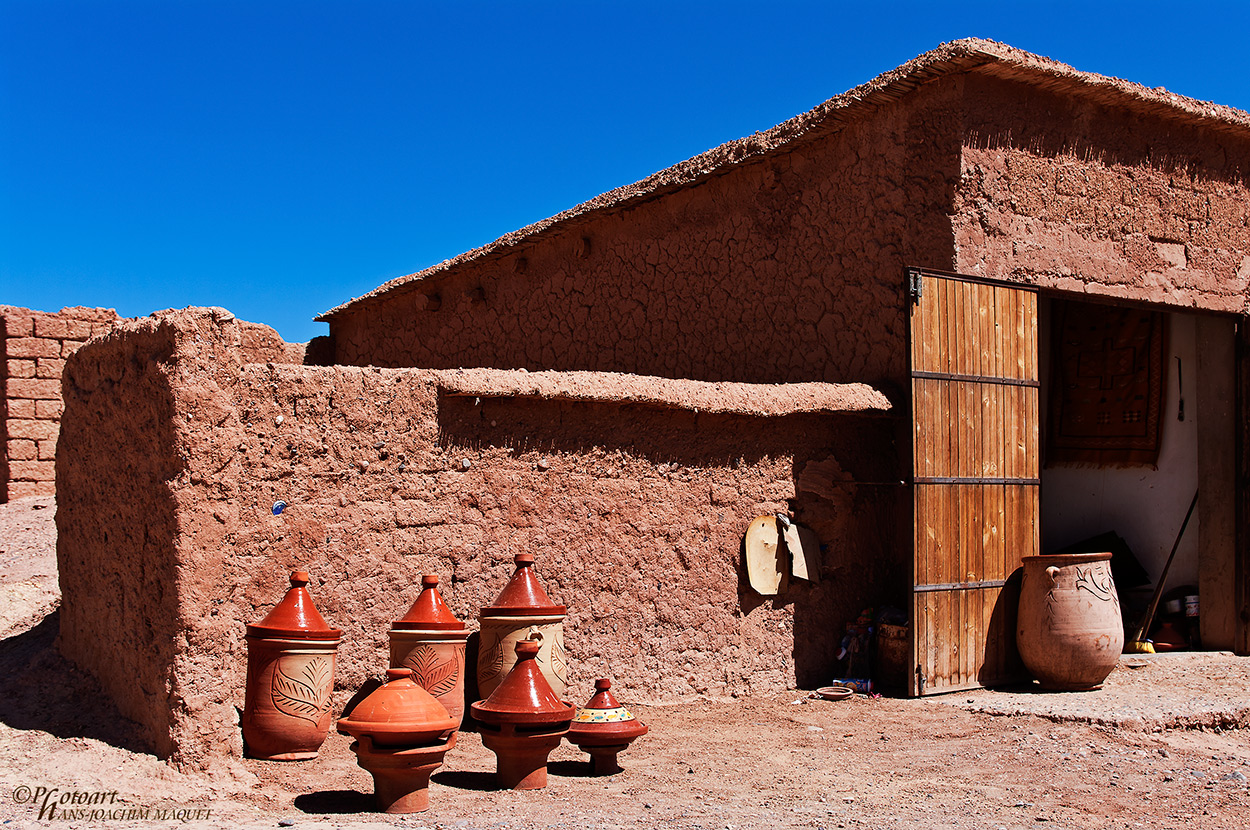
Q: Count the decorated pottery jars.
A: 4